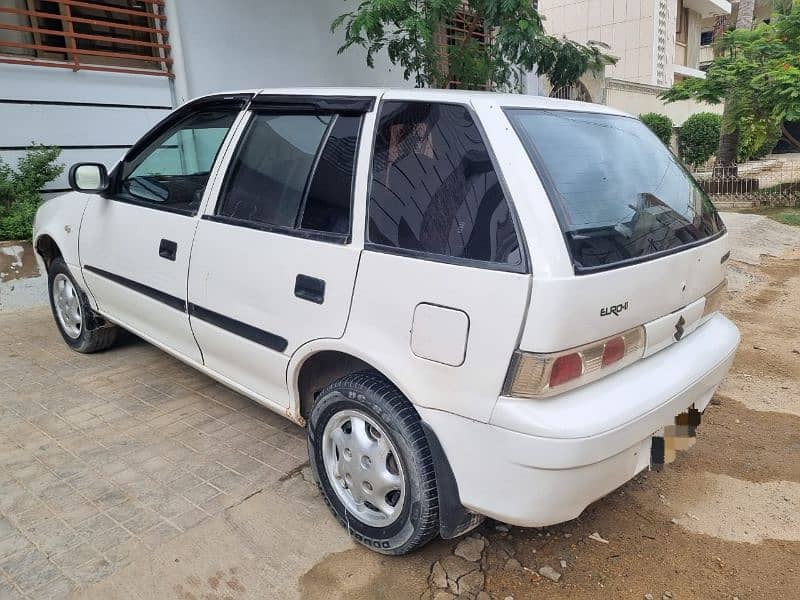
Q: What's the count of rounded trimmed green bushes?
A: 2